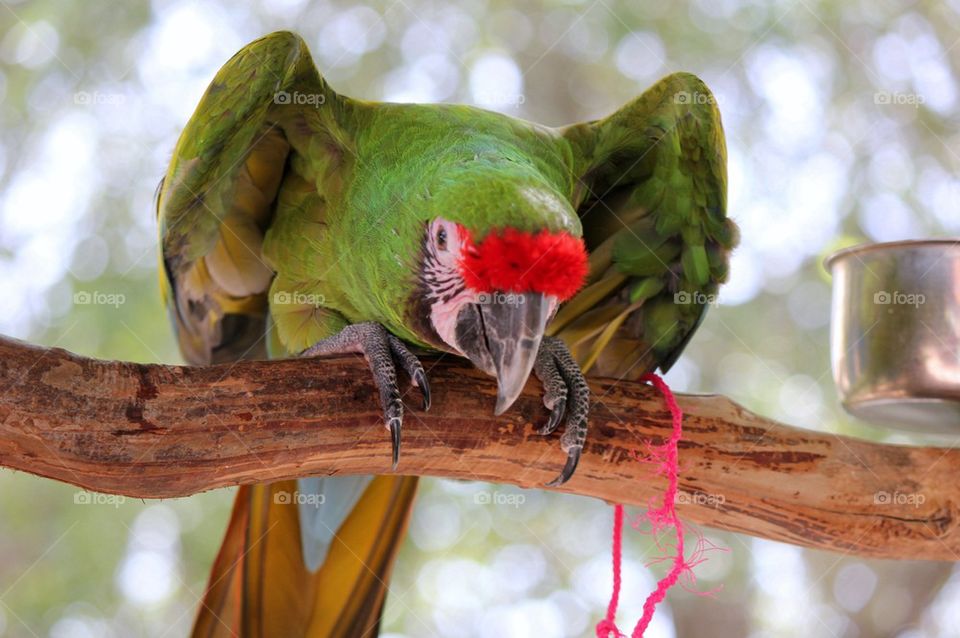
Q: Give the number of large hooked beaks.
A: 1